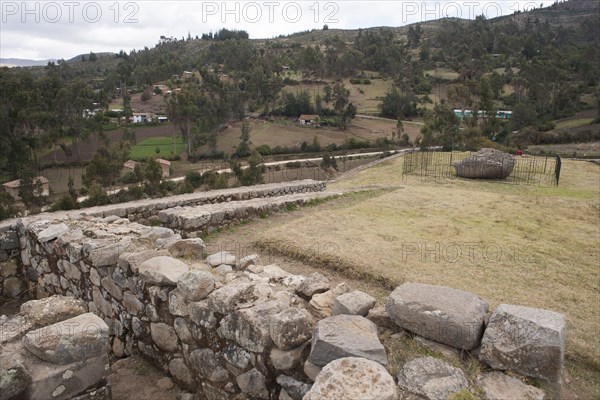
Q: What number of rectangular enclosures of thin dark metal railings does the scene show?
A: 1